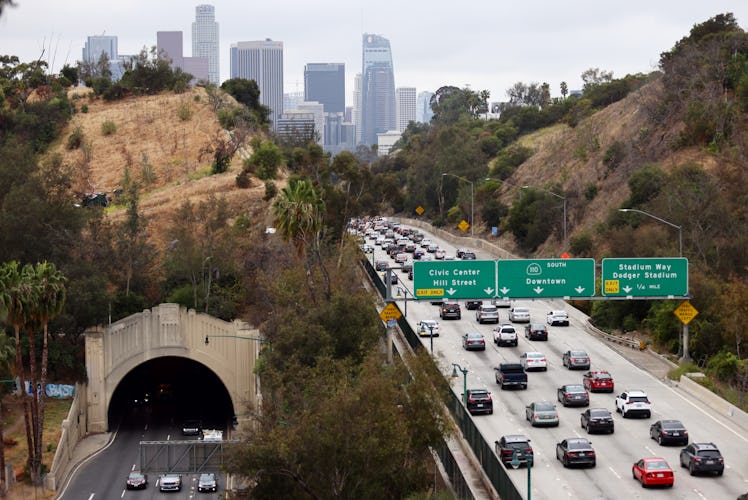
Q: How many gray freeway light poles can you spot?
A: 4